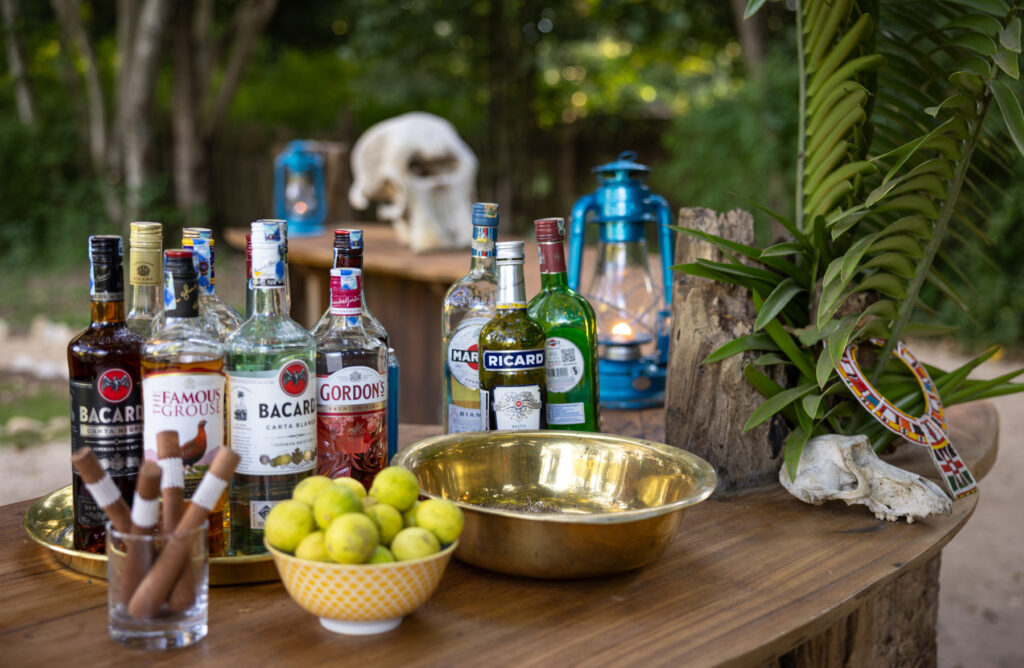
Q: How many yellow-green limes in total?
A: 12